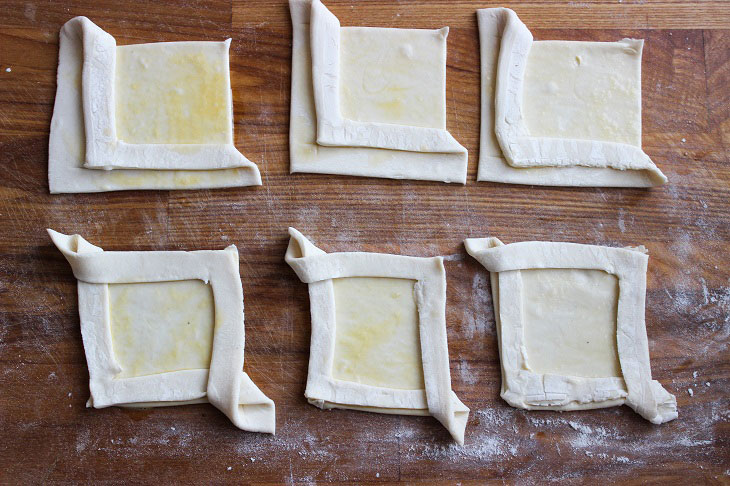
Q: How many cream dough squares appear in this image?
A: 6